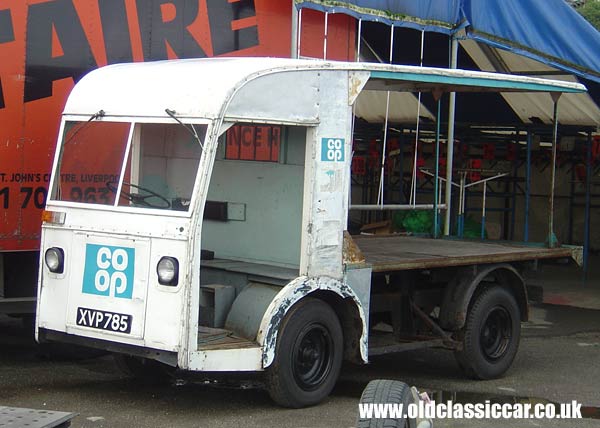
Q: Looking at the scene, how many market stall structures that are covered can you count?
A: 1